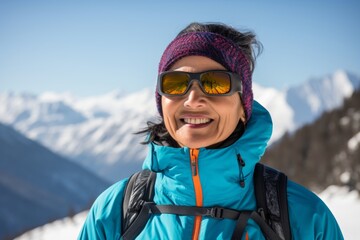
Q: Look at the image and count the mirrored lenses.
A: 2